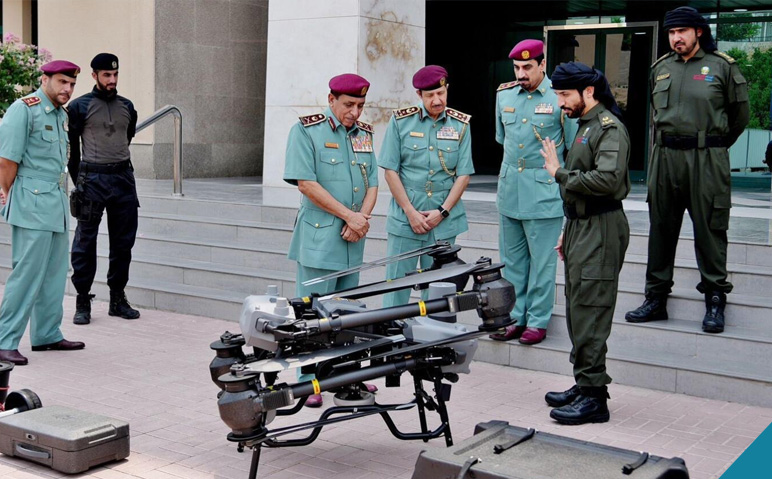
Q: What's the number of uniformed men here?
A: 7